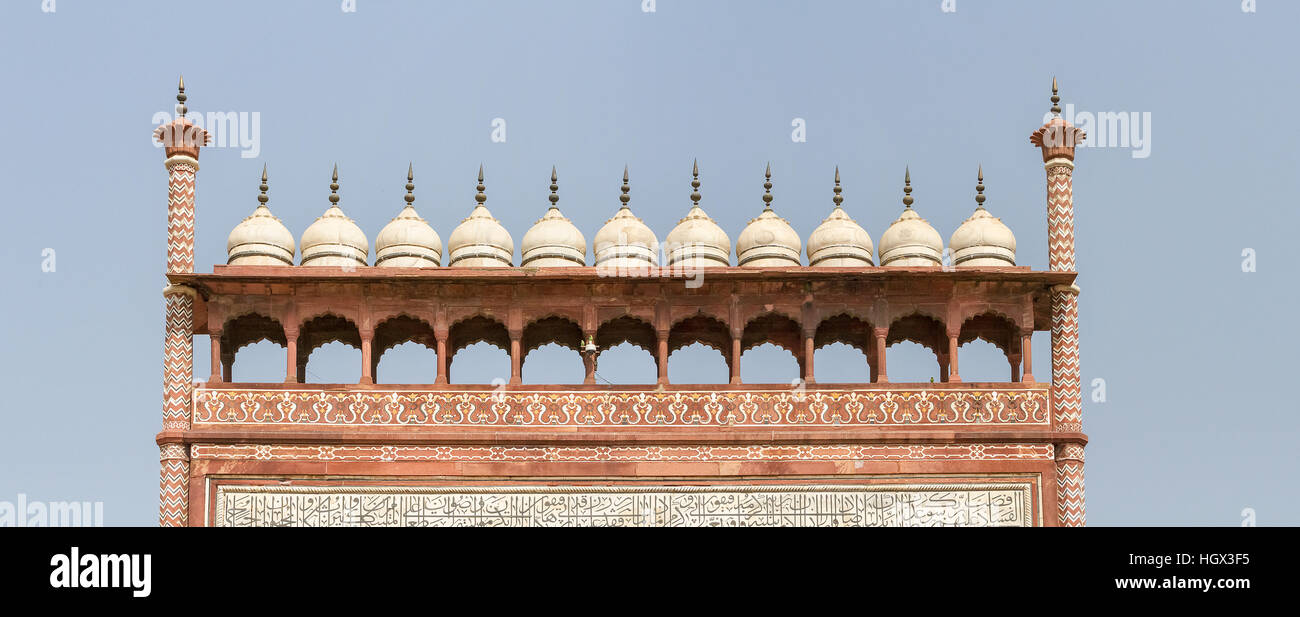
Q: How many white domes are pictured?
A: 11